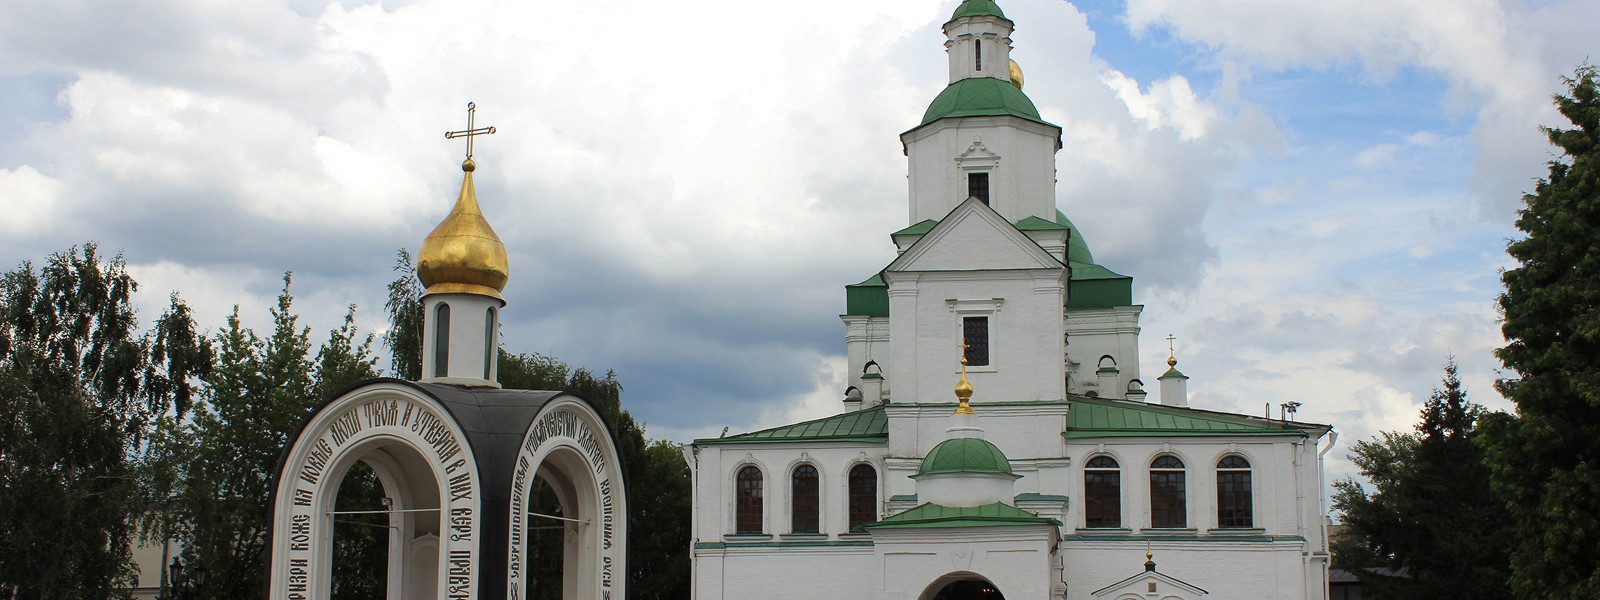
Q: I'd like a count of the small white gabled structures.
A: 1